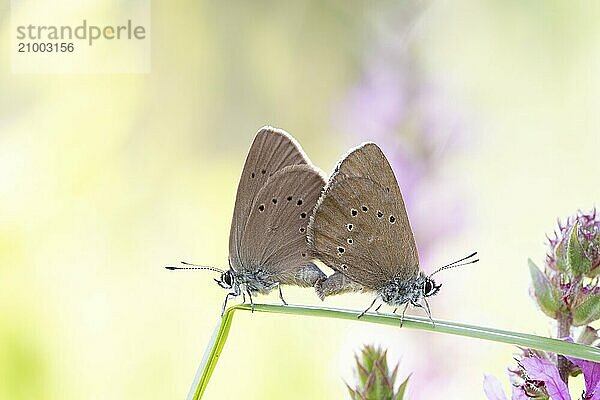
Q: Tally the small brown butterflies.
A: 2